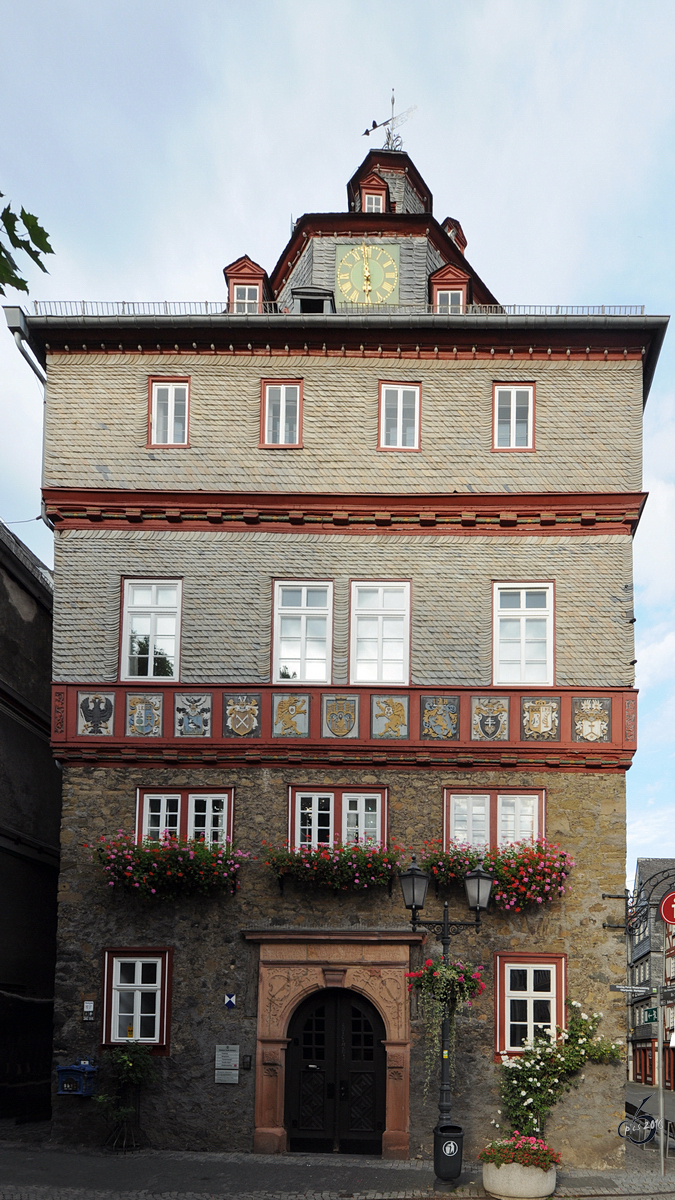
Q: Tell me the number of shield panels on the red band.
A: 11